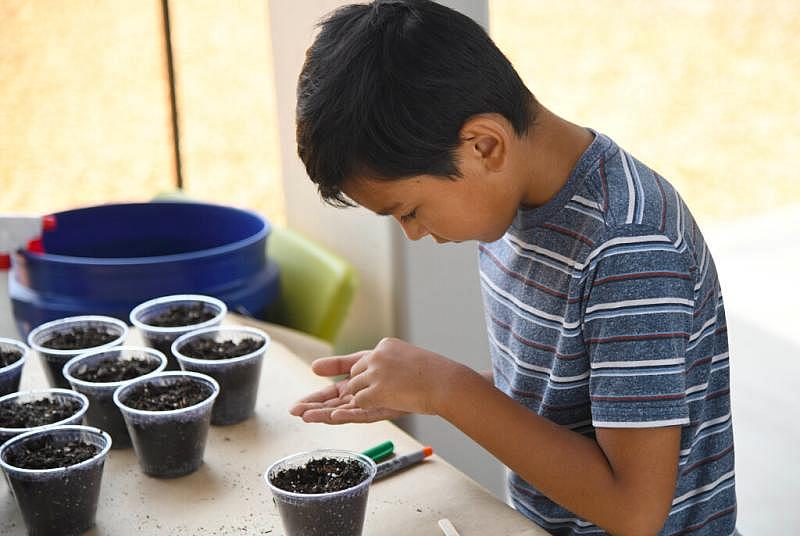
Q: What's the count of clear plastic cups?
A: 9